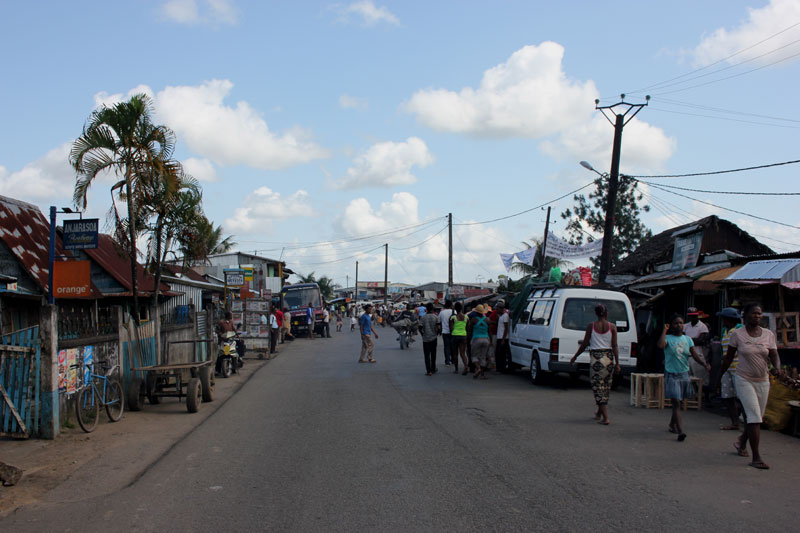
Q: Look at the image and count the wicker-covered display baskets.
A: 0